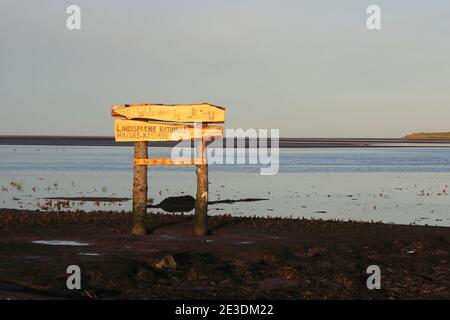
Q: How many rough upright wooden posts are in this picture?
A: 2